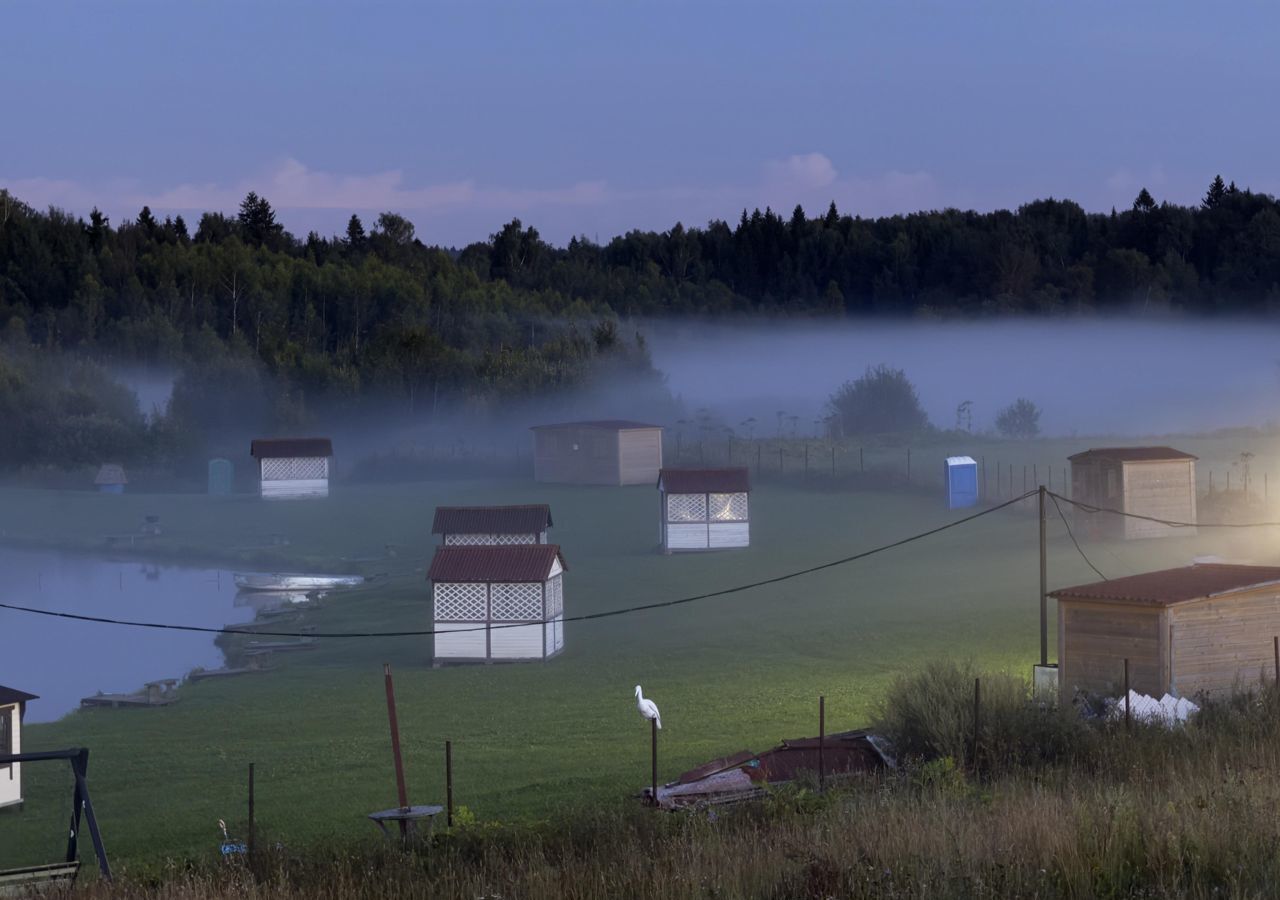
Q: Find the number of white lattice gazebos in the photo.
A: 4